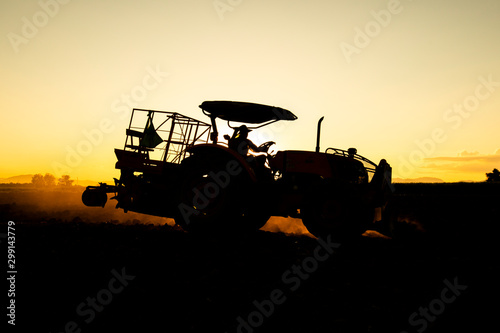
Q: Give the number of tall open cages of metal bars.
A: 1